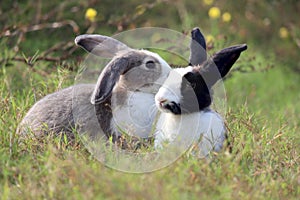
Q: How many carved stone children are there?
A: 0